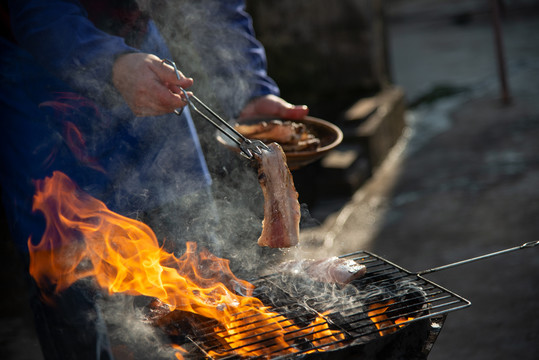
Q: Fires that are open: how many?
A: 1